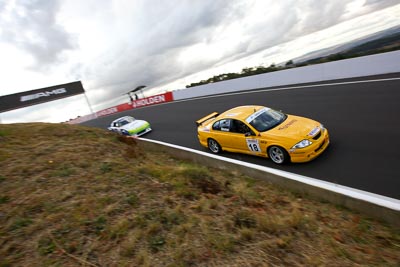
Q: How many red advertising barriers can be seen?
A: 2